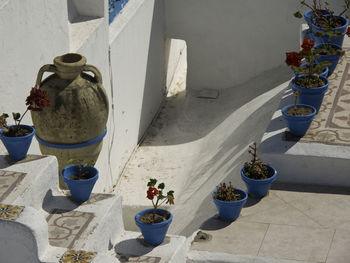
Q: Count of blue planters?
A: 11